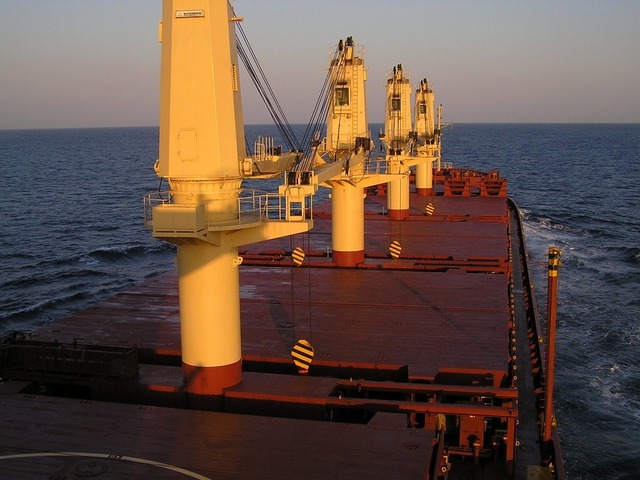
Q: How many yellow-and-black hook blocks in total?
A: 4